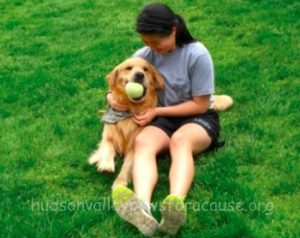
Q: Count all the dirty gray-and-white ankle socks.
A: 2